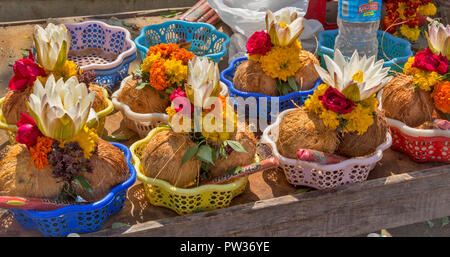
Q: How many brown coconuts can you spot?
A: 12